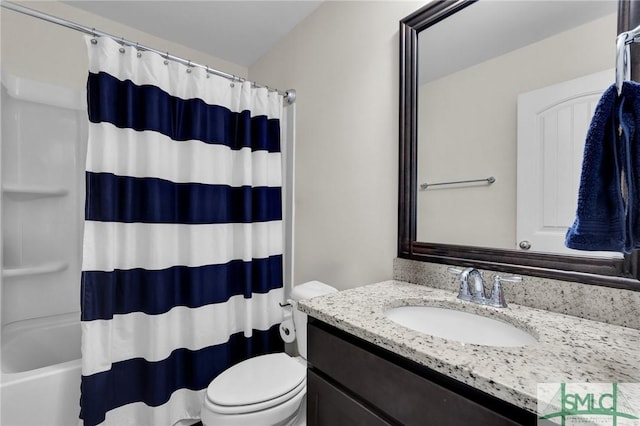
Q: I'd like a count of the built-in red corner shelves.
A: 0